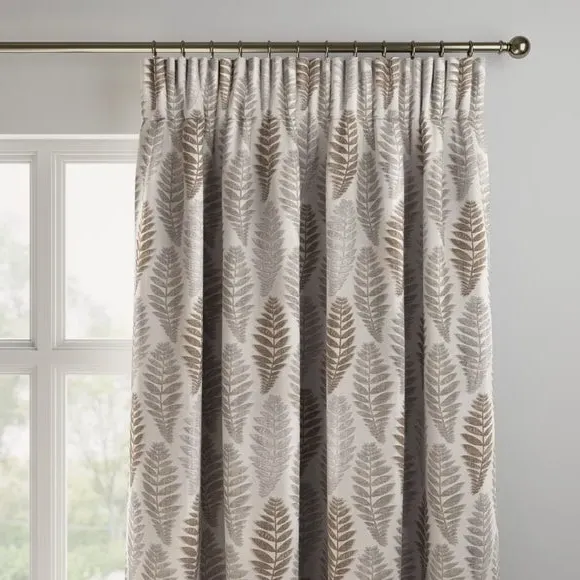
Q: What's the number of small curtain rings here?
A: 12